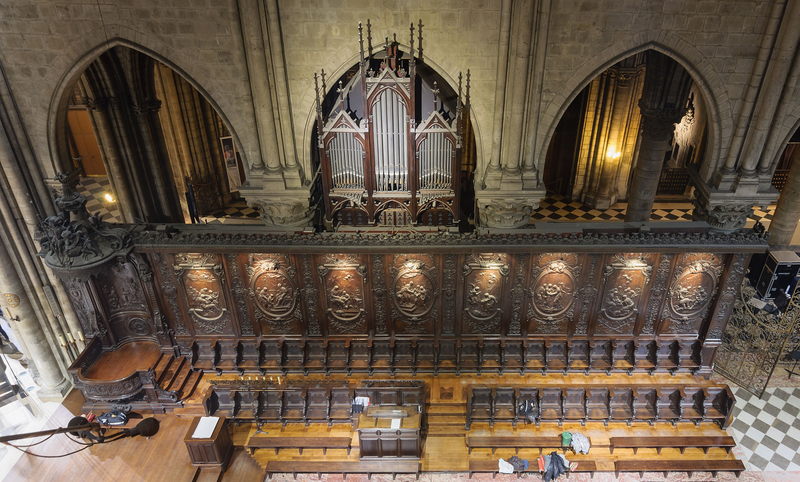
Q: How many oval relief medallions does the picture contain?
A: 4